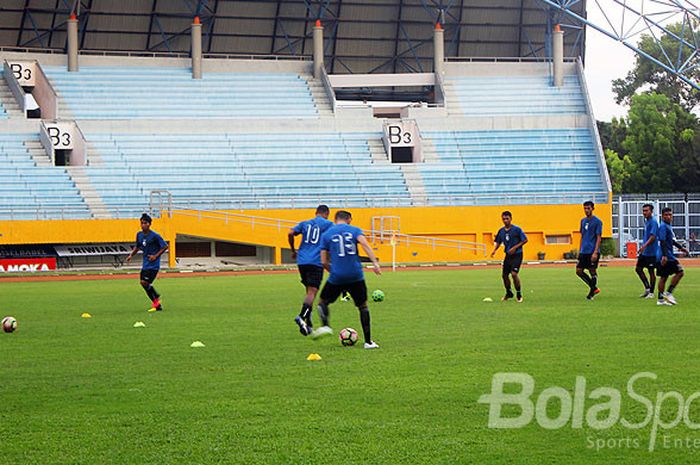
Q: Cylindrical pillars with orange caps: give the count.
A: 5